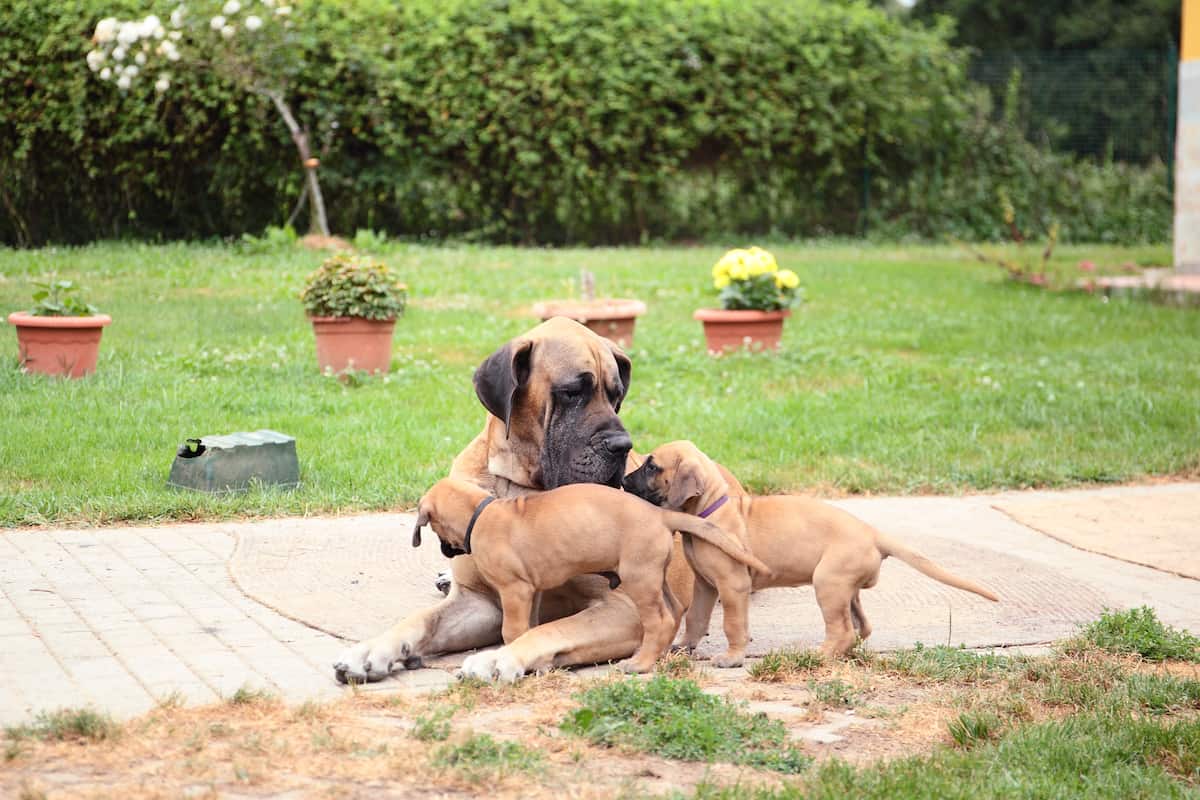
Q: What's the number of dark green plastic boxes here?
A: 1